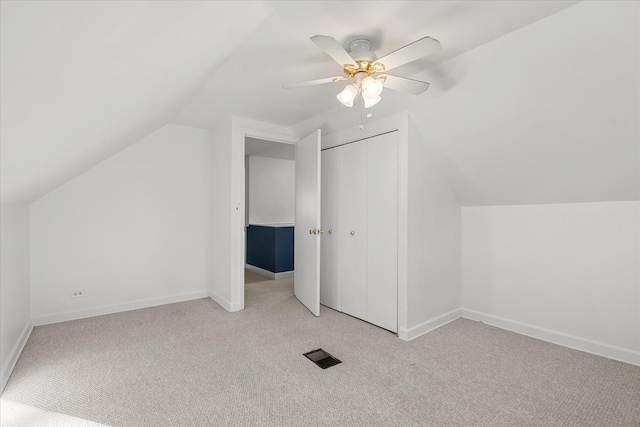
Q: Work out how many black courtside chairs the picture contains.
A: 0